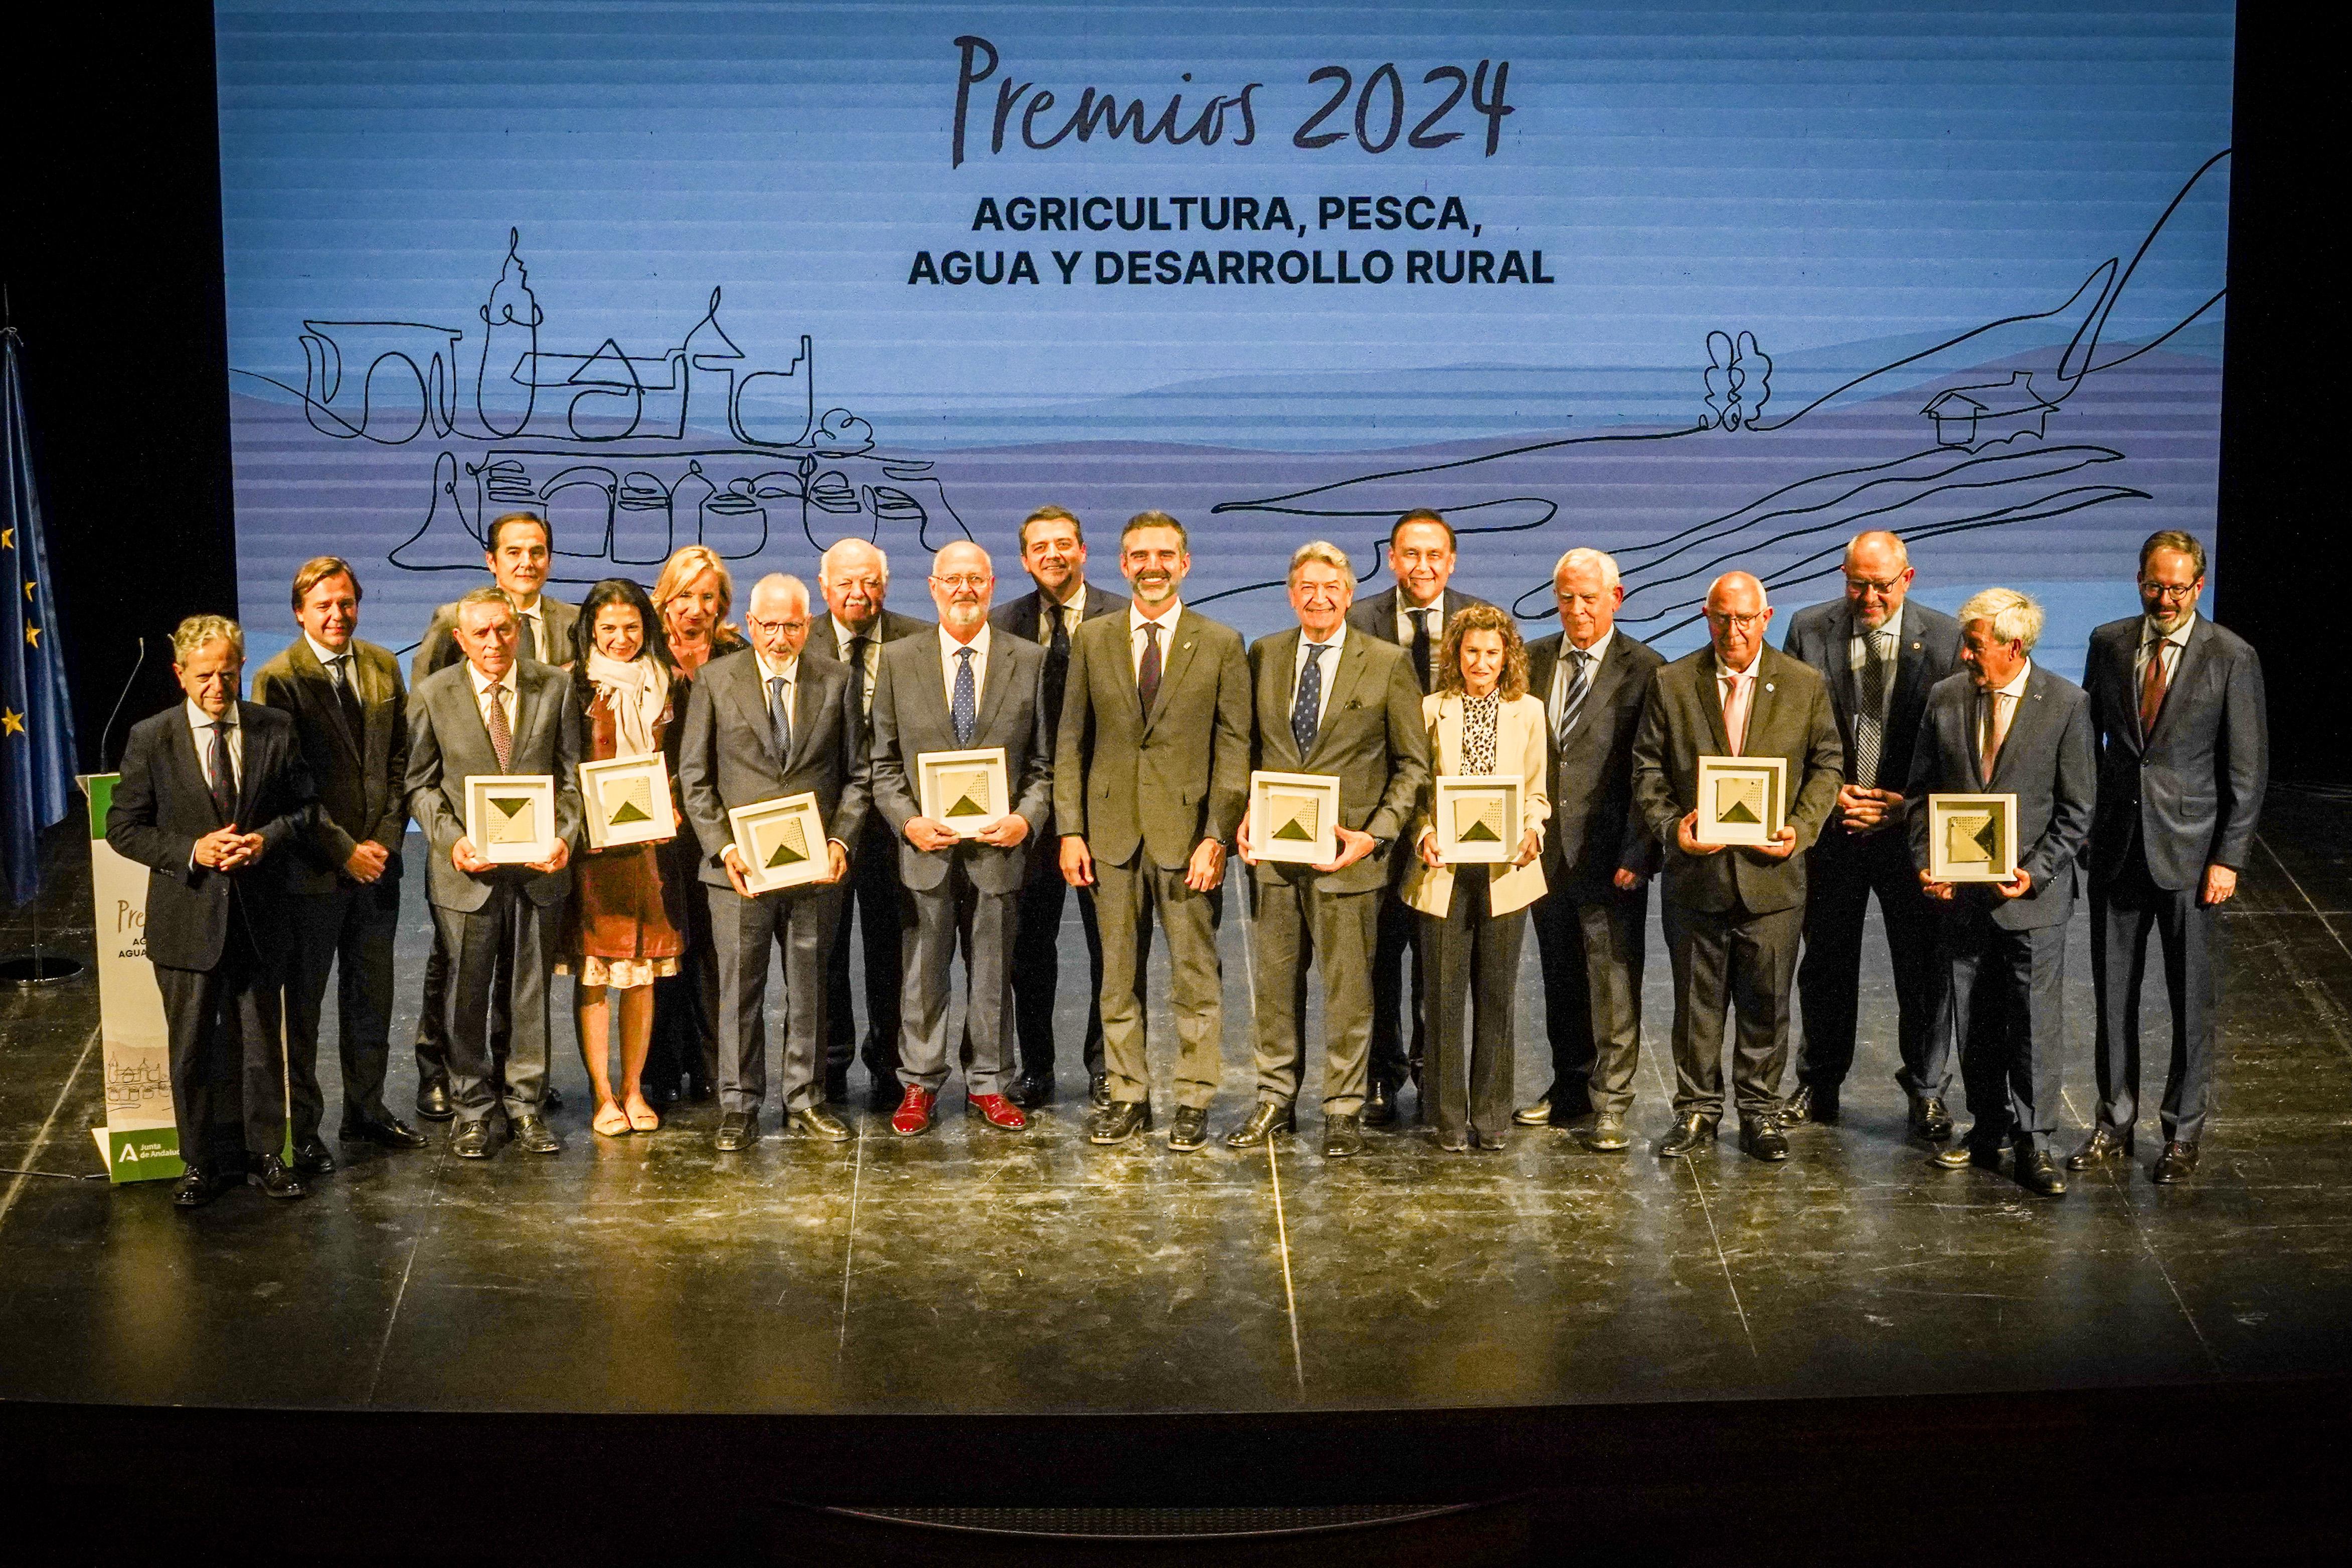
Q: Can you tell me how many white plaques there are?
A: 8